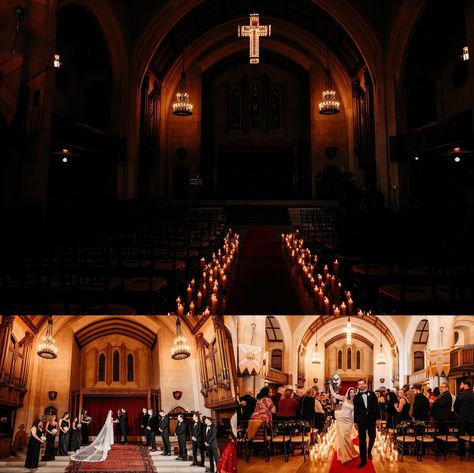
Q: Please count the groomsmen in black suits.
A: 6